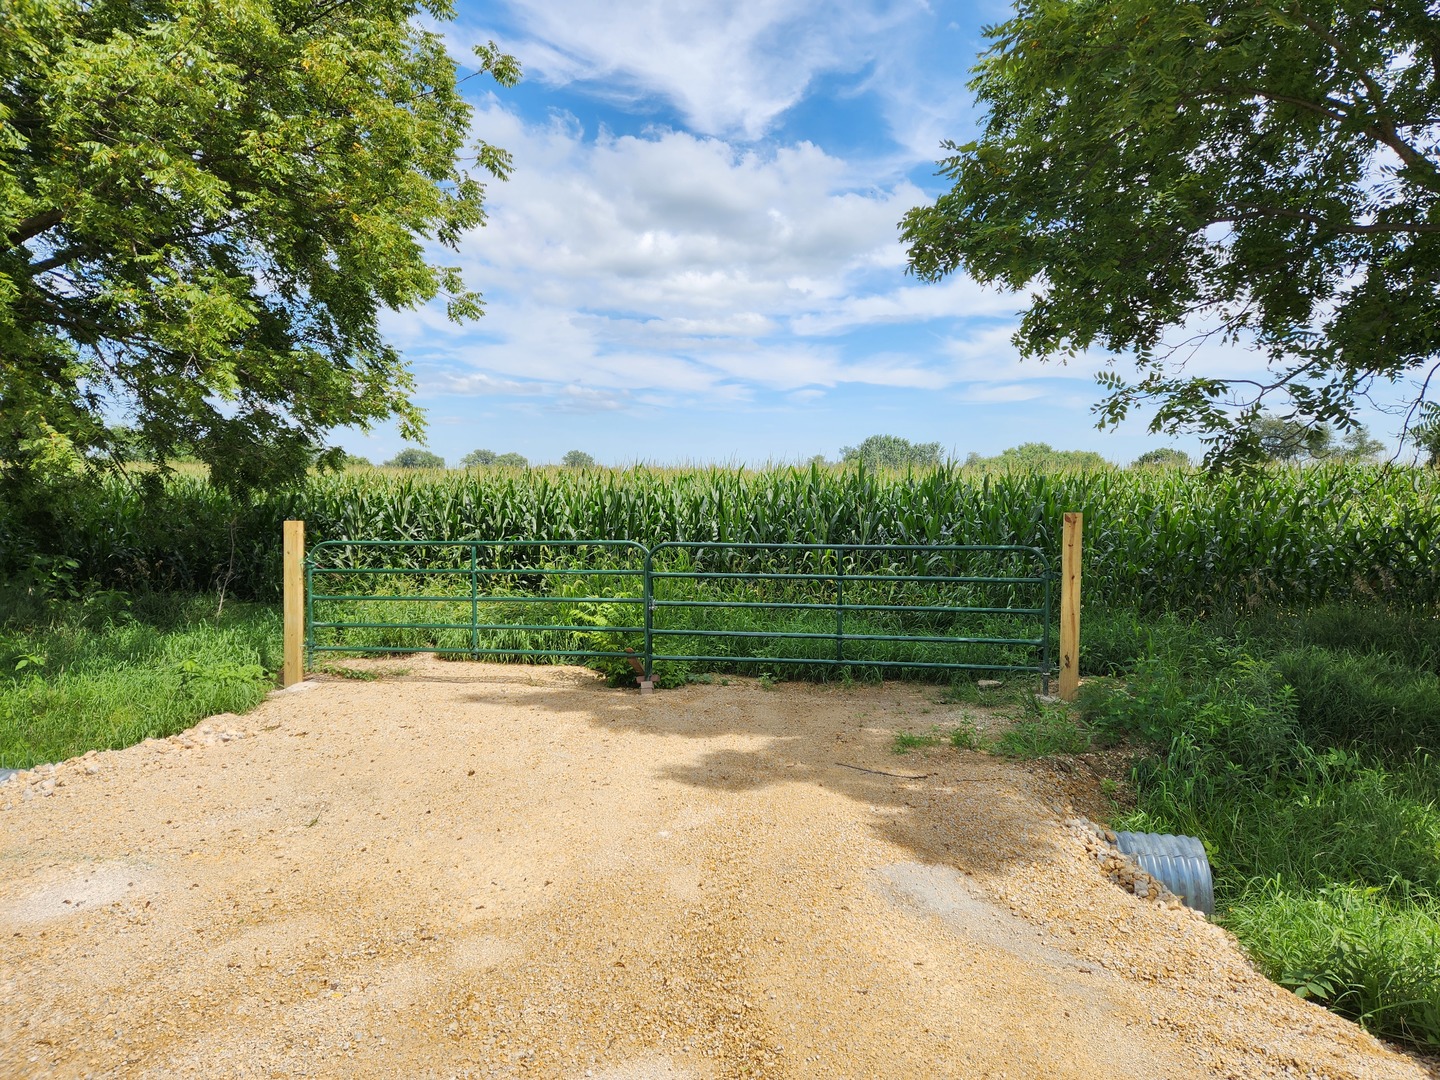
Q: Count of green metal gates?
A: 2